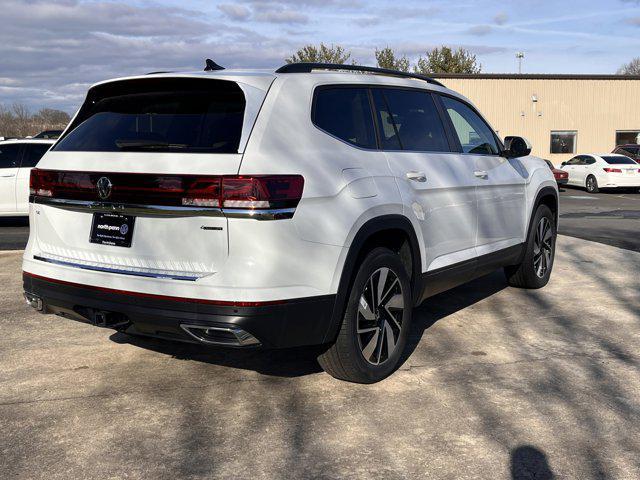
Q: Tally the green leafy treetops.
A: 3